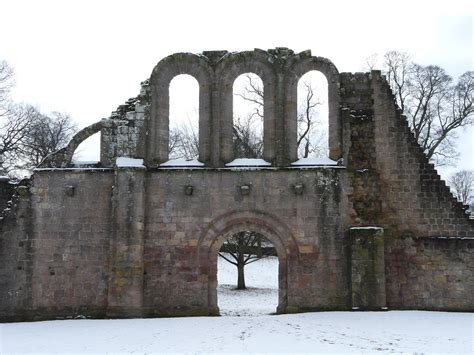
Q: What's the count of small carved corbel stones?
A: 4